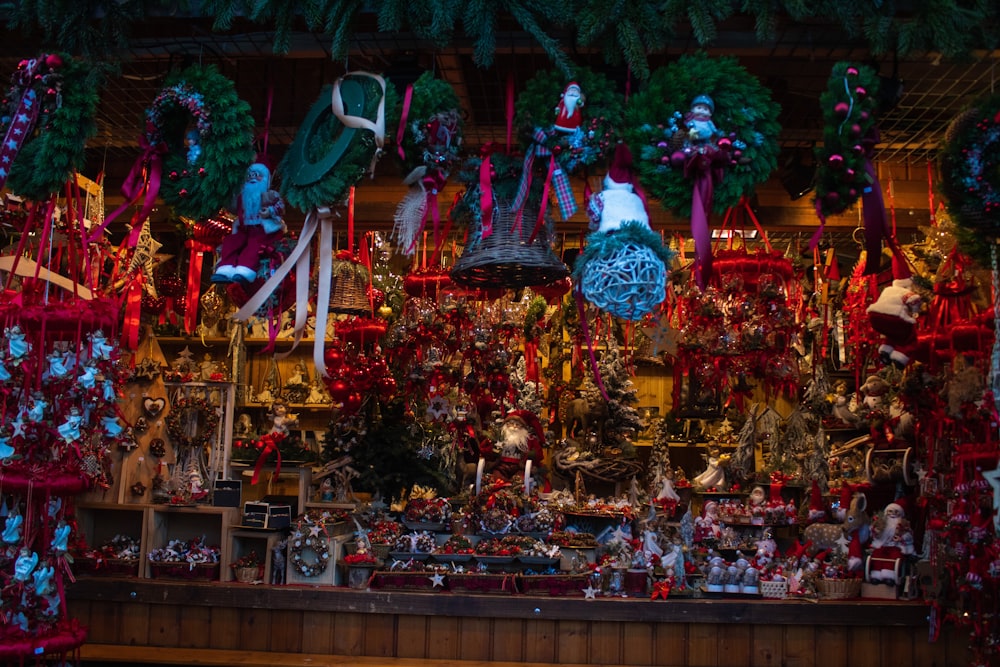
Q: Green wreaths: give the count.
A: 8